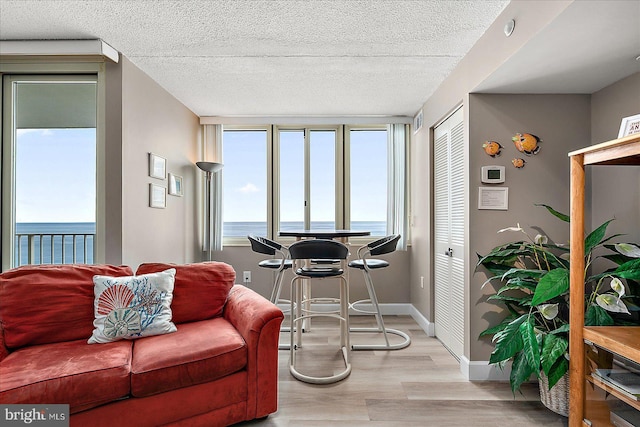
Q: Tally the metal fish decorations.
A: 3